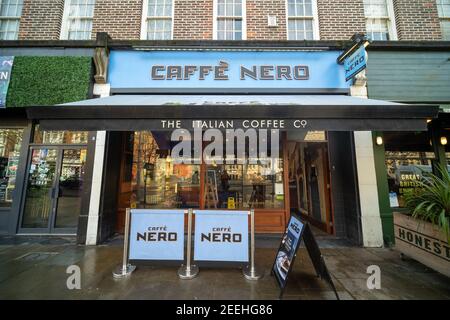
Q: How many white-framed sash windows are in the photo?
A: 7